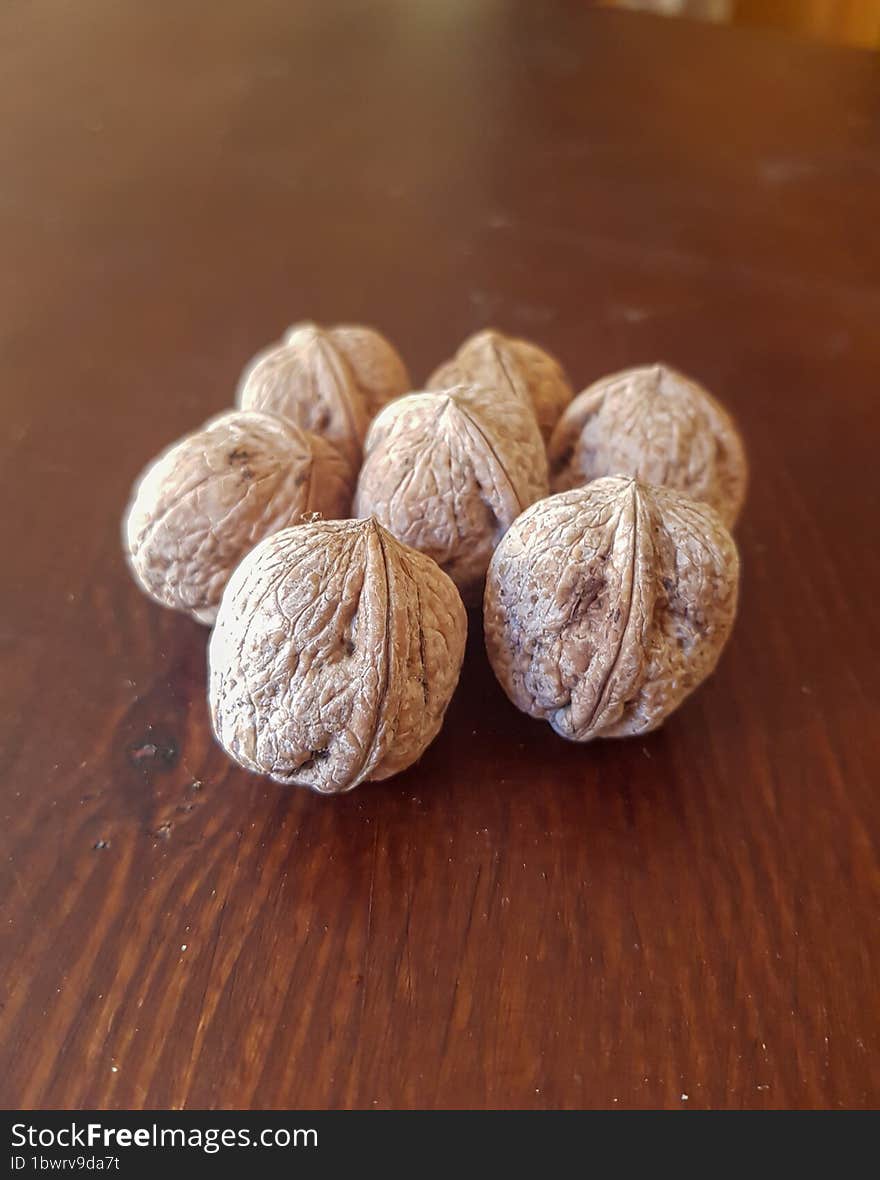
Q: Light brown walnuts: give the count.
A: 7